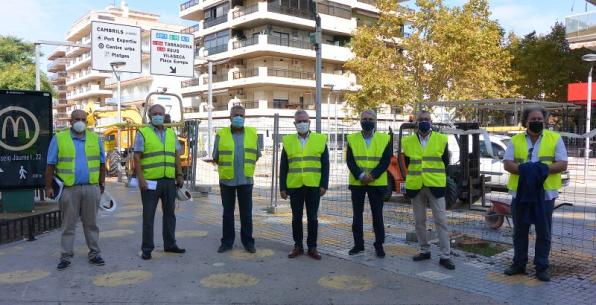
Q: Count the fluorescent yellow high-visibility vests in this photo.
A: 7